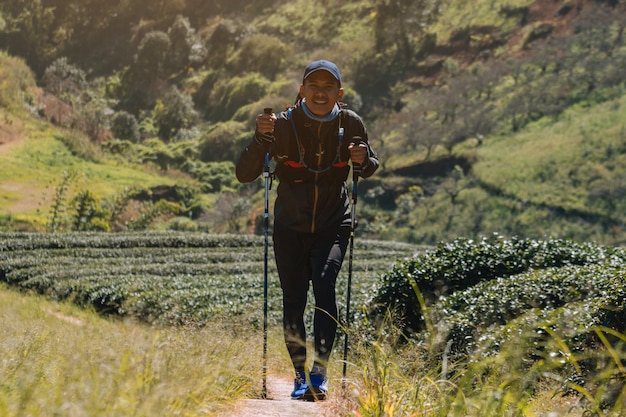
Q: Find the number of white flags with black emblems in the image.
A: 0